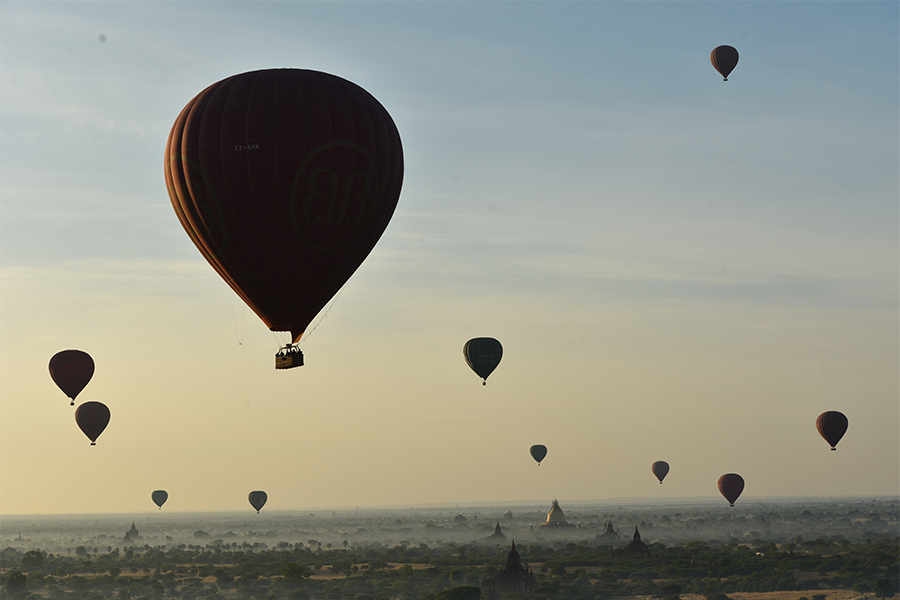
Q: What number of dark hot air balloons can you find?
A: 11